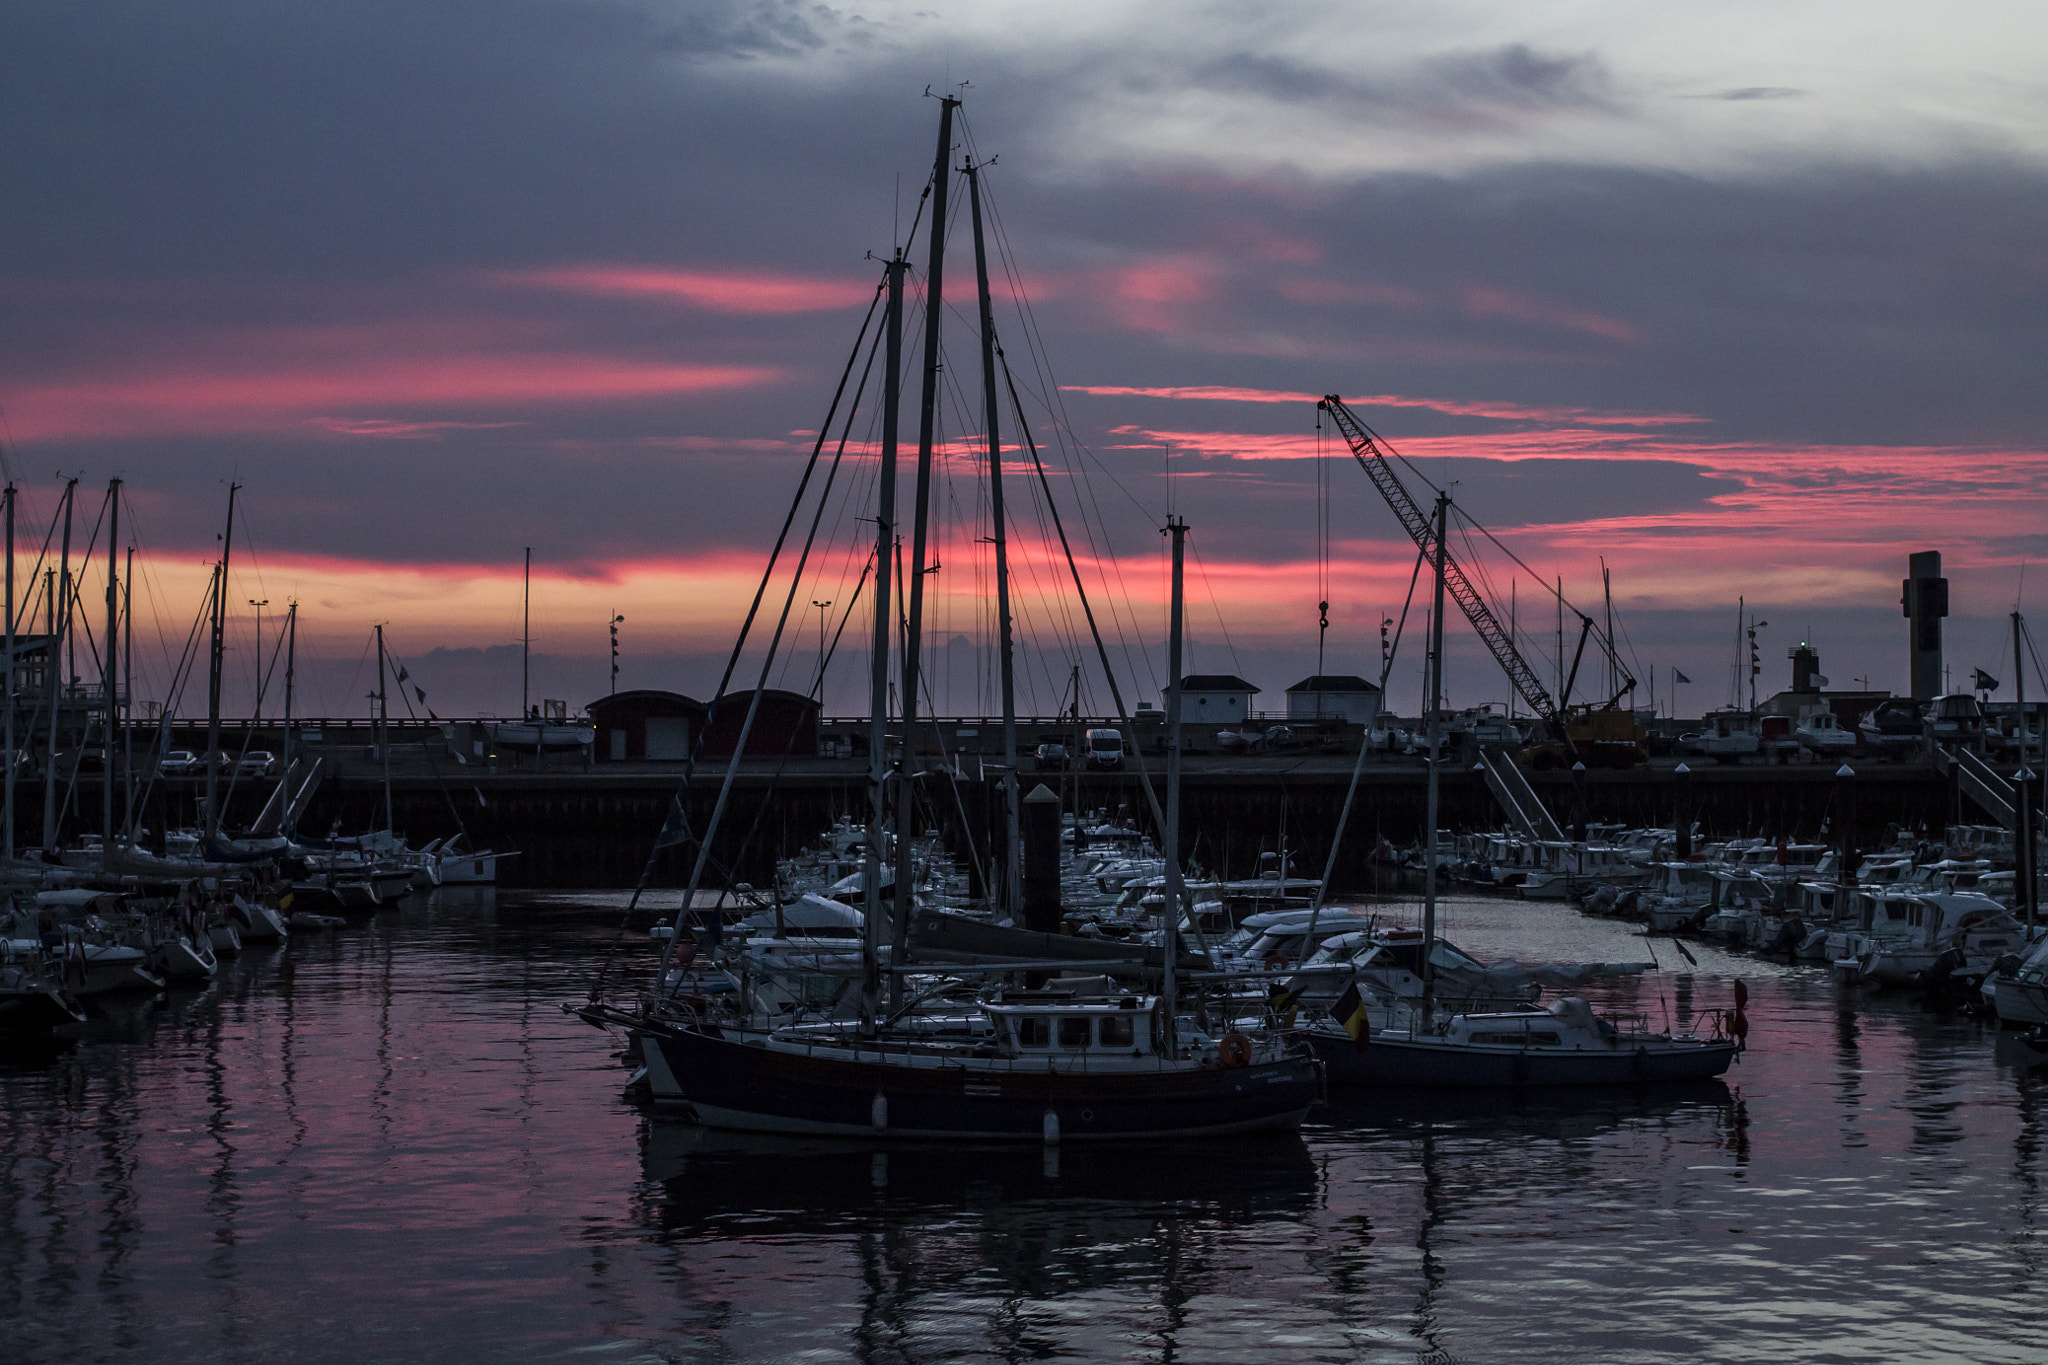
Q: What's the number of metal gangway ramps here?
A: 3